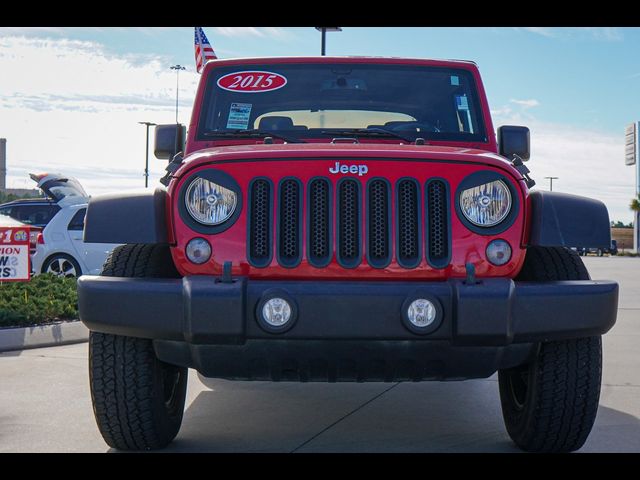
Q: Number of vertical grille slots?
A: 7